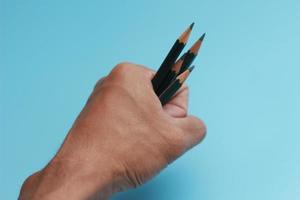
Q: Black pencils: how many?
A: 4